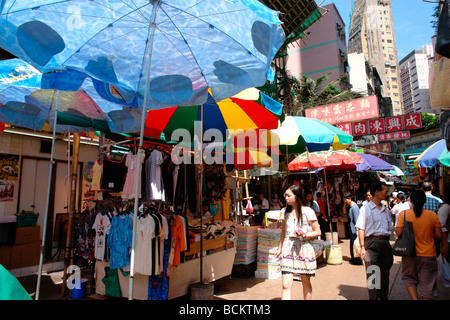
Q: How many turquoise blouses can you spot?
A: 1